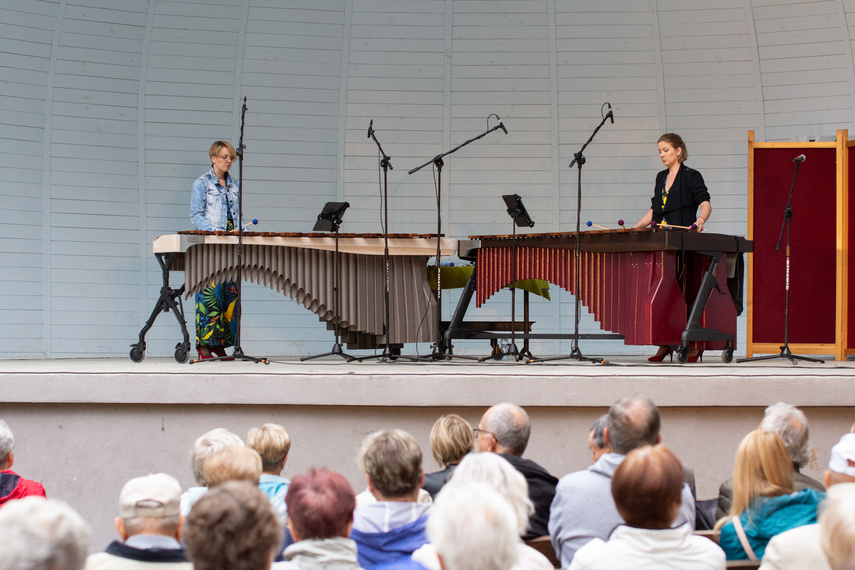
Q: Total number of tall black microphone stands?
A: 5